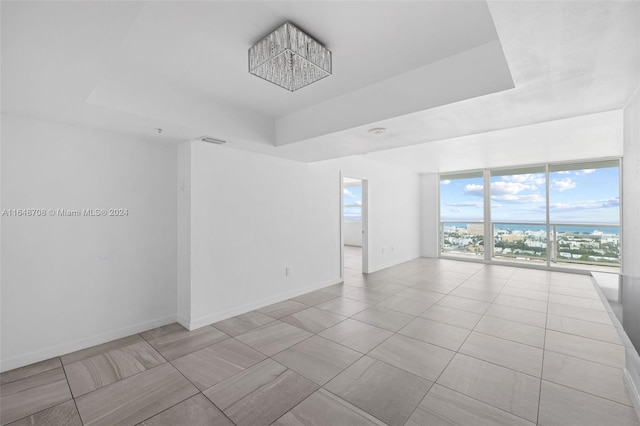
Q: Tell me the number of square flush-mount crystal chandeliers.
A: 1